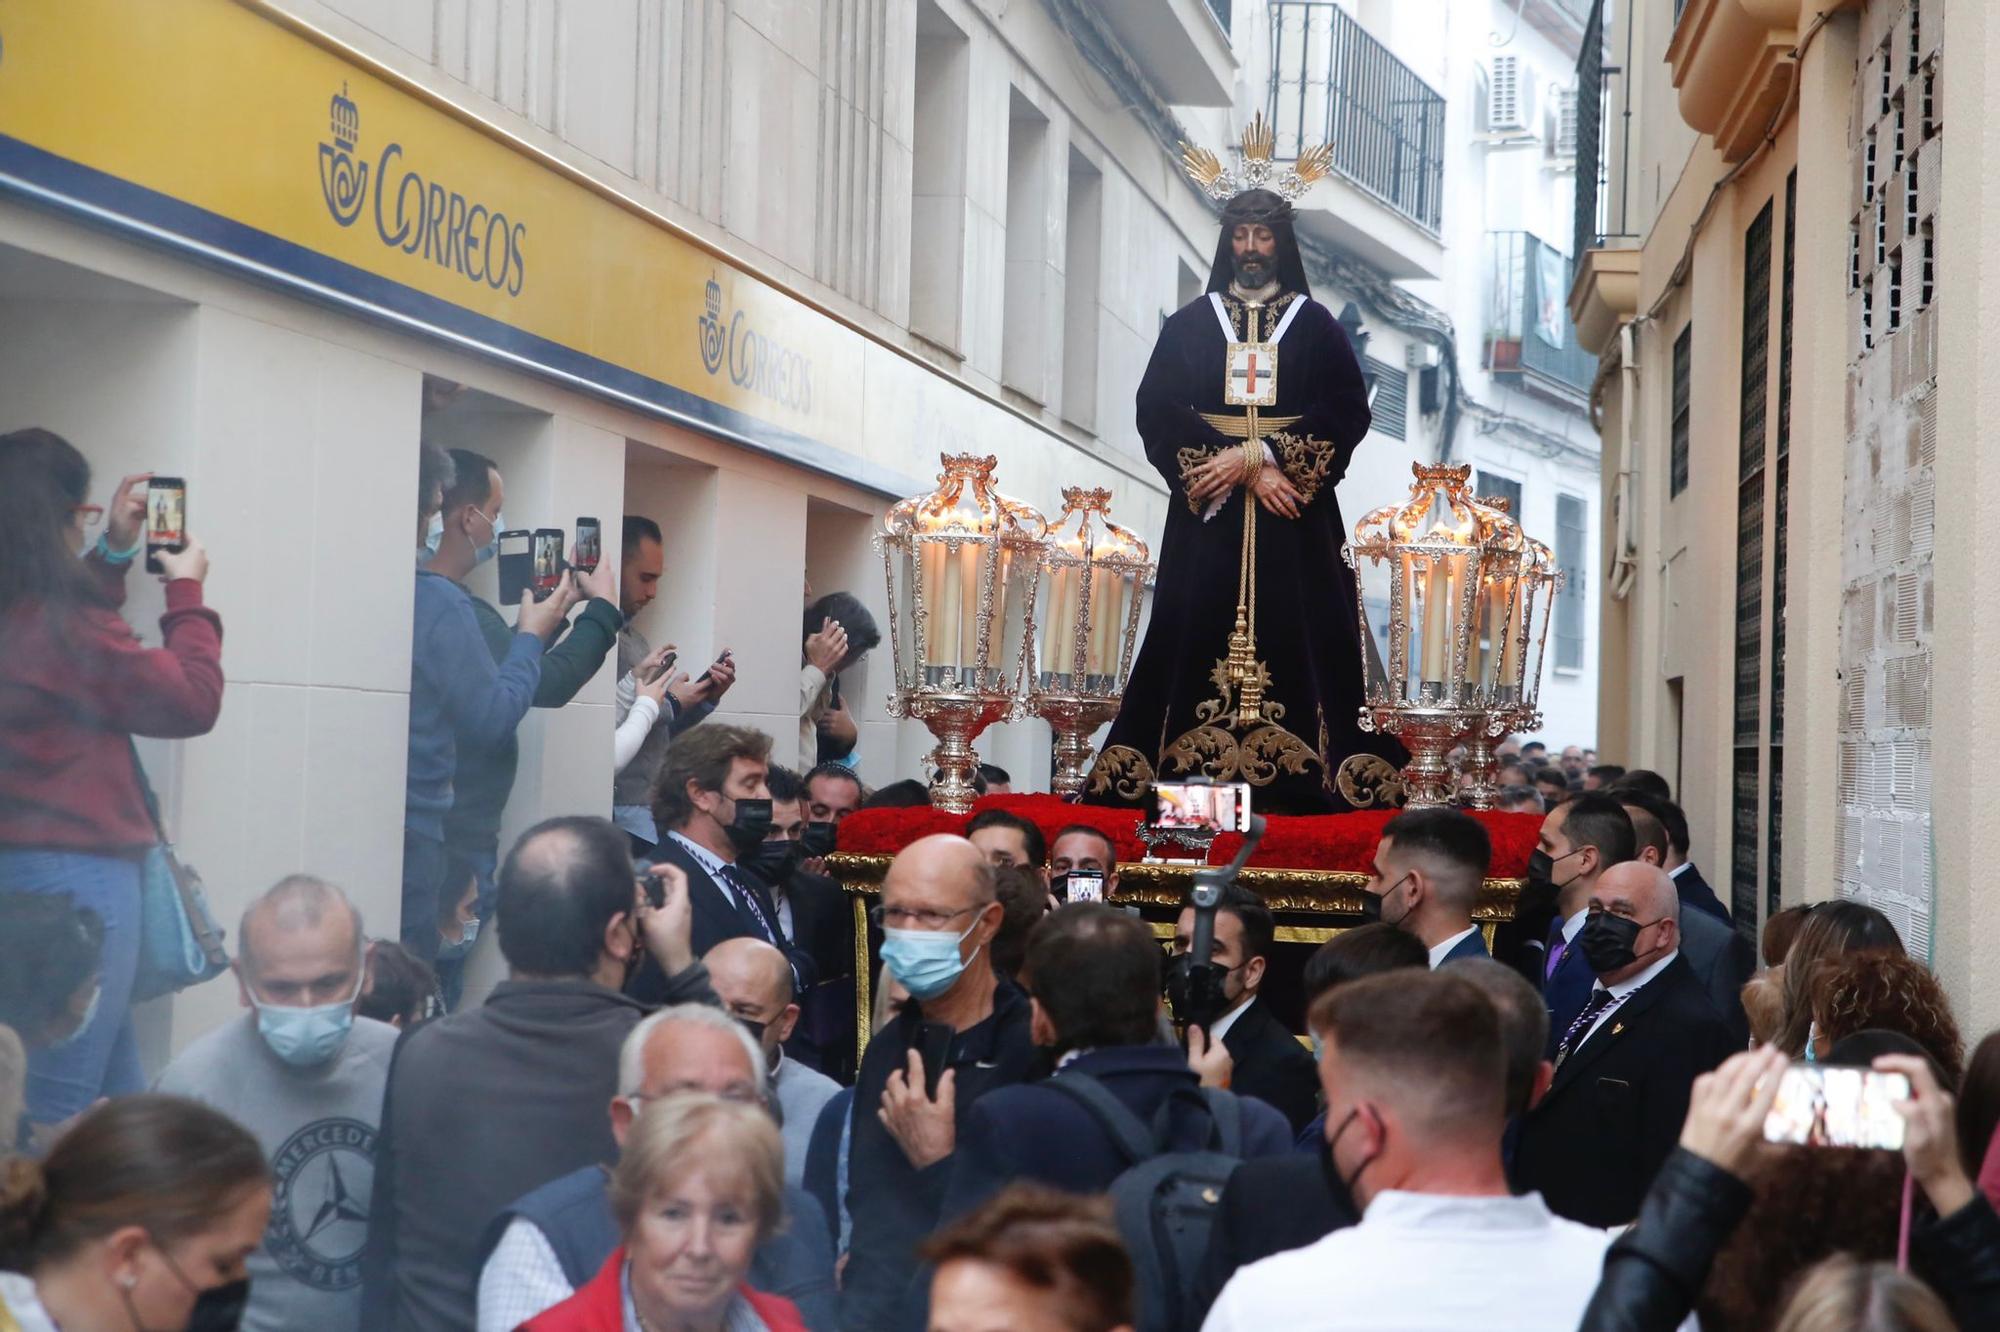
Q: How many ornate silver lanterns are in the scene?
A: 4